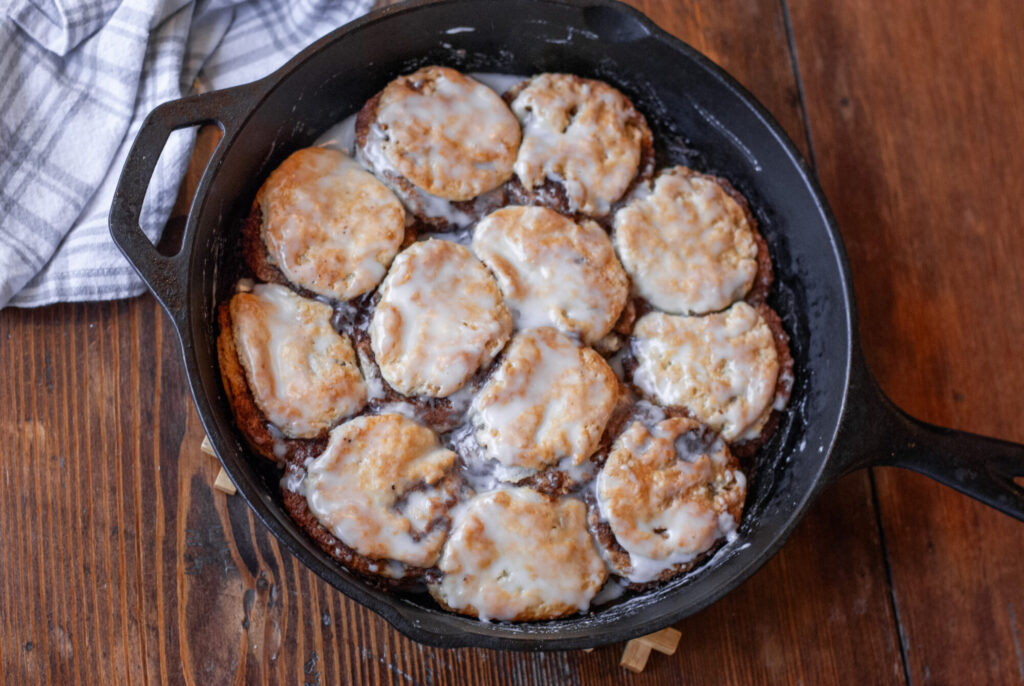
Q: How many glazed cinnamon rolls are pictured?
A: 12